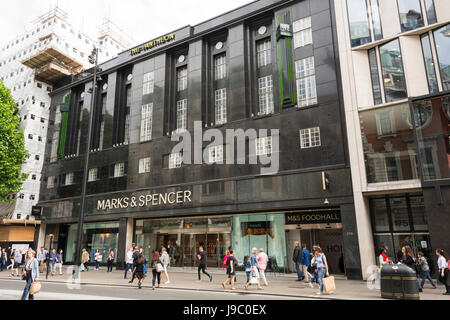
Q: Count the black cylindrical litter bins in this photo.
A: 1